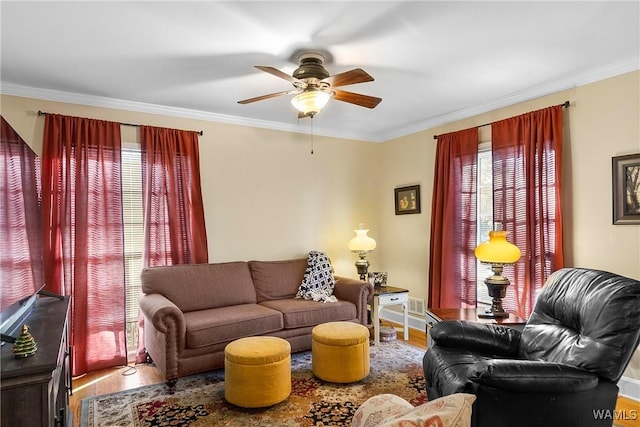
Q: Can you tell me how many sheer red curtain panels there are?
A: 4